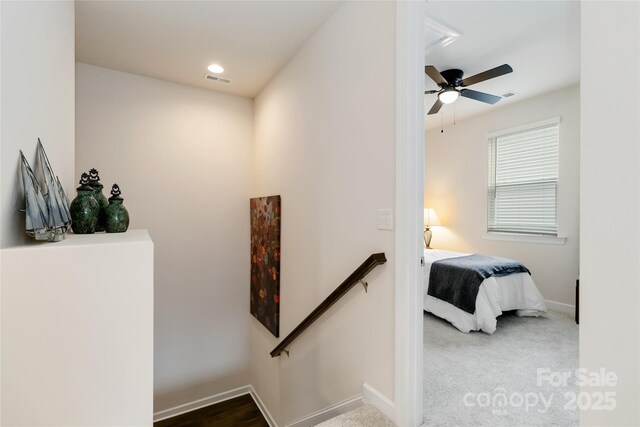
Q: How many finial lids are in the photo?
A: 3